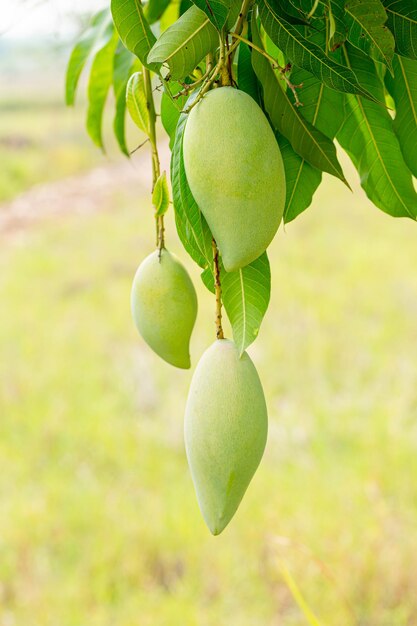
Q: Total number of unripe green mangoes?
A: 3